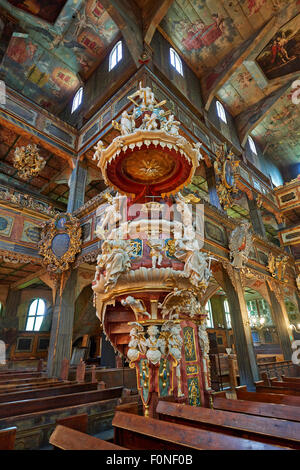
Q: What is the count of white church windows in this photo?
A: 8